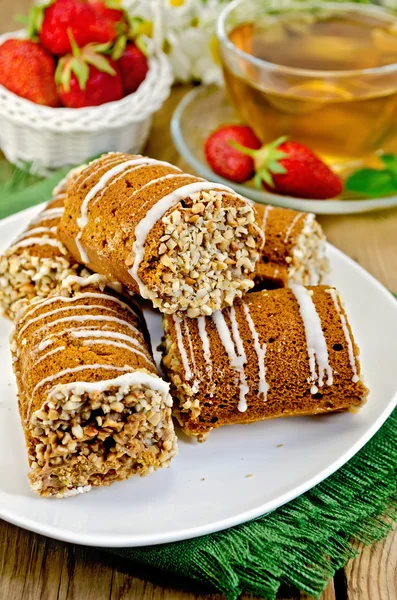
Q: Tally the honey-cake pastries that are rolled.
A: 5